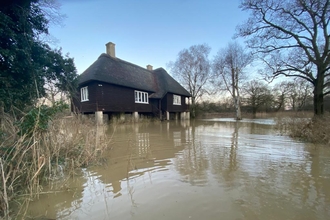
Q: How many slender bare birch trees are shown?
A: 2